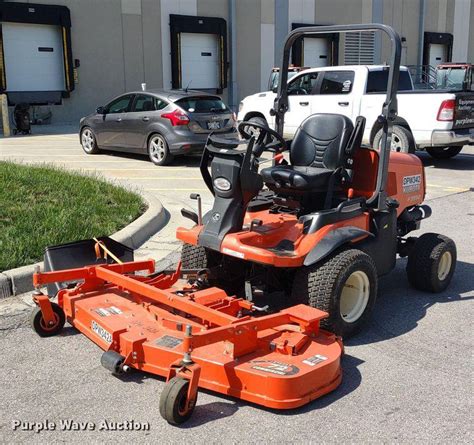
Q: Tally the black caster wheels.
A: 2